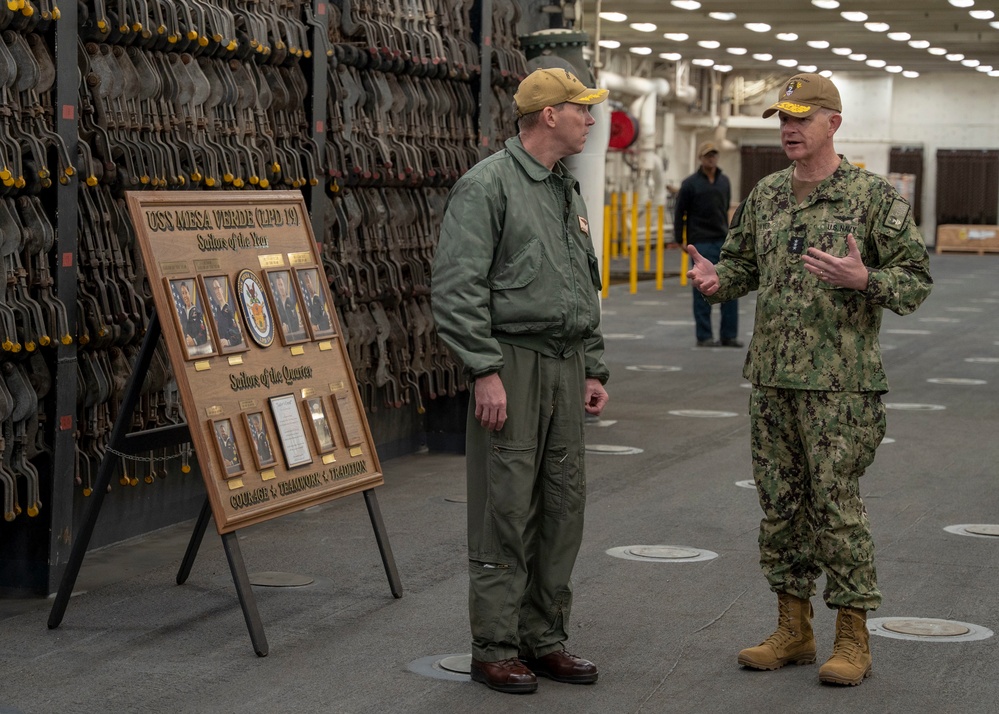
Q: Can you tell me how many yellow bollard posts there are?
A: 7